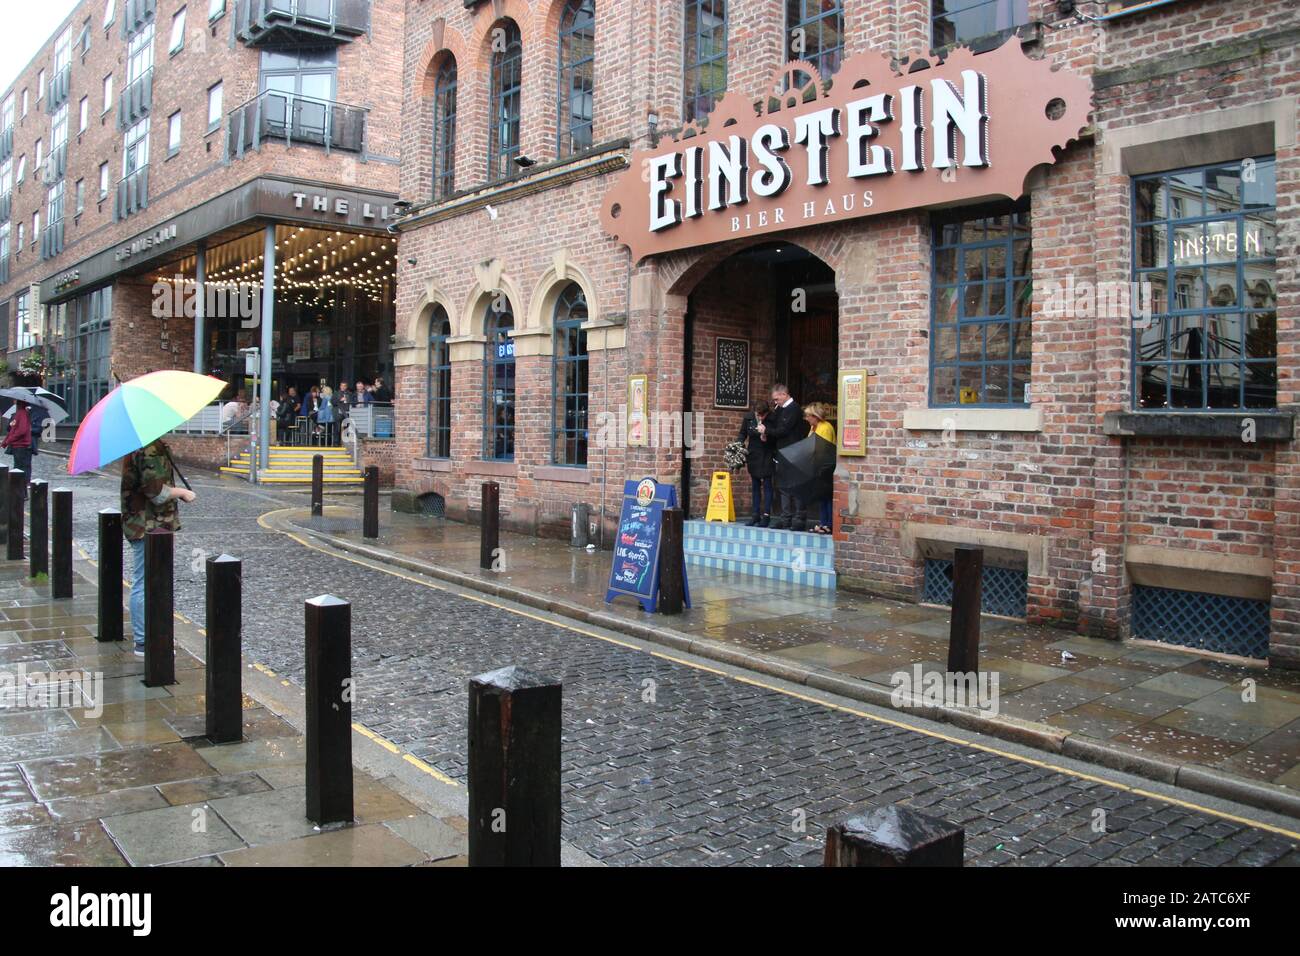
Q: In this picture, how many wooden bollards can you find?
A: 15